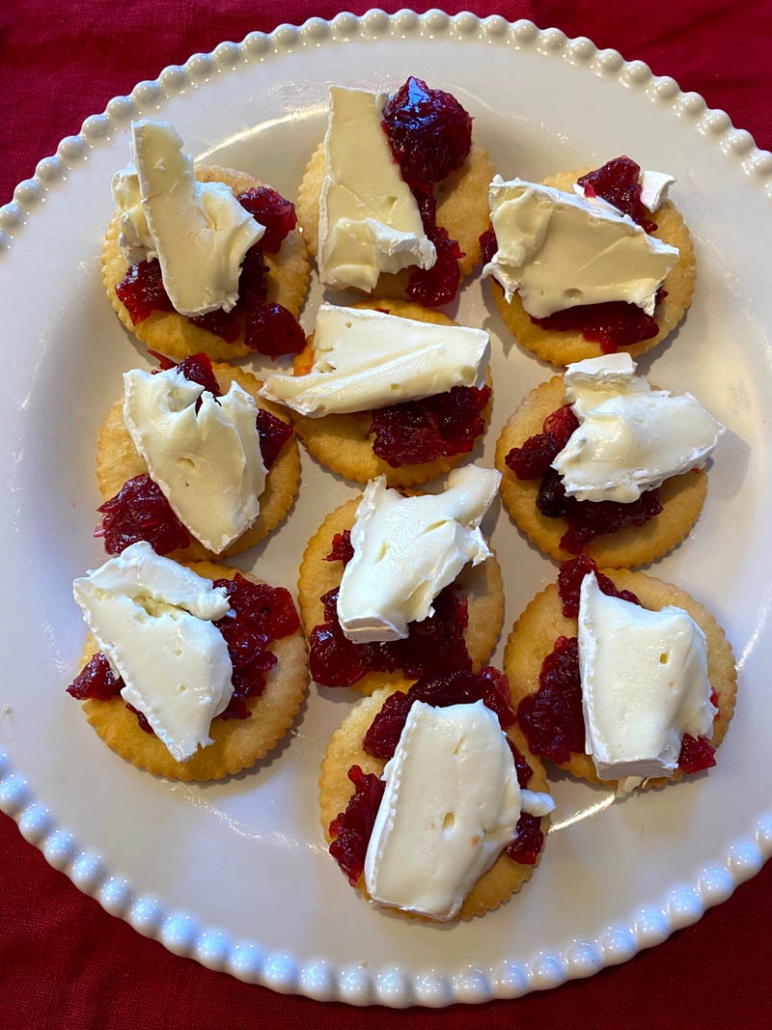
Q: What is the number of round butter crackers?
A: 10